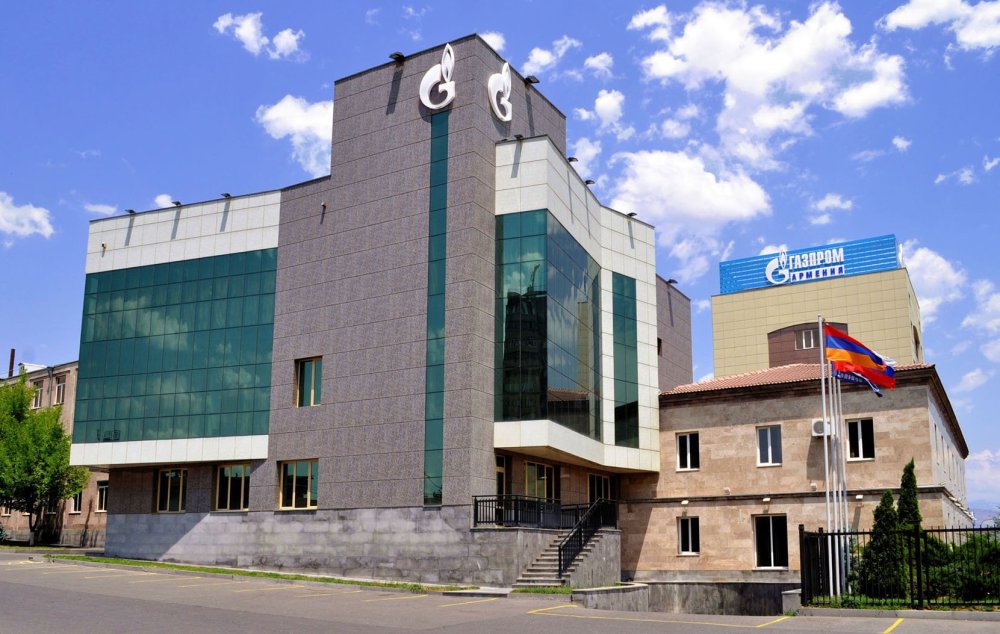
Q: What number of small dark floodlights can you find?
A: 10